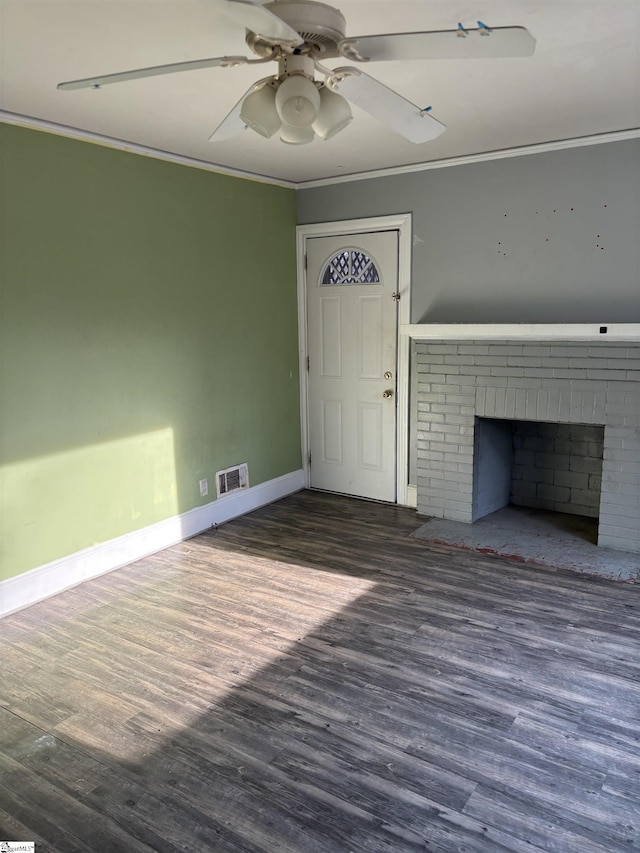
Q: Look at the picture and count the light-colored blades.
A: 5